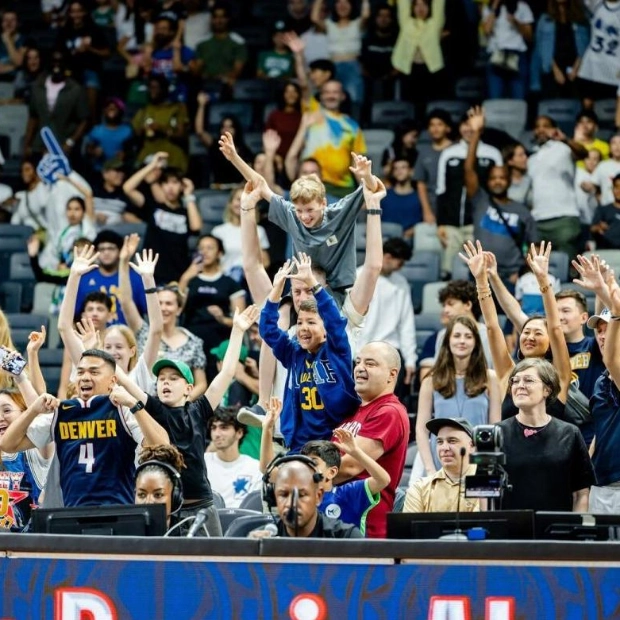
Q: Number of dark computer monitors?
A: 3